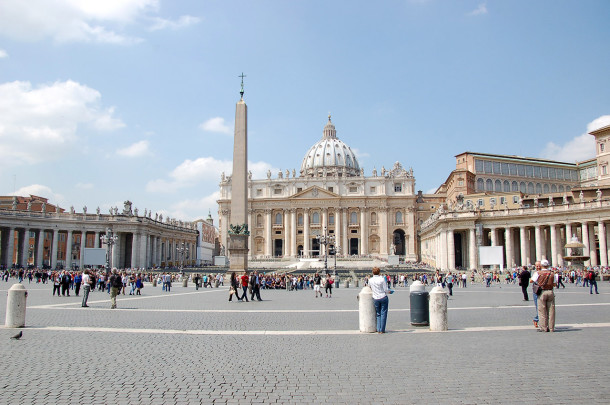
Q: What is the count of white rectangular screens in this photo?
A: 2